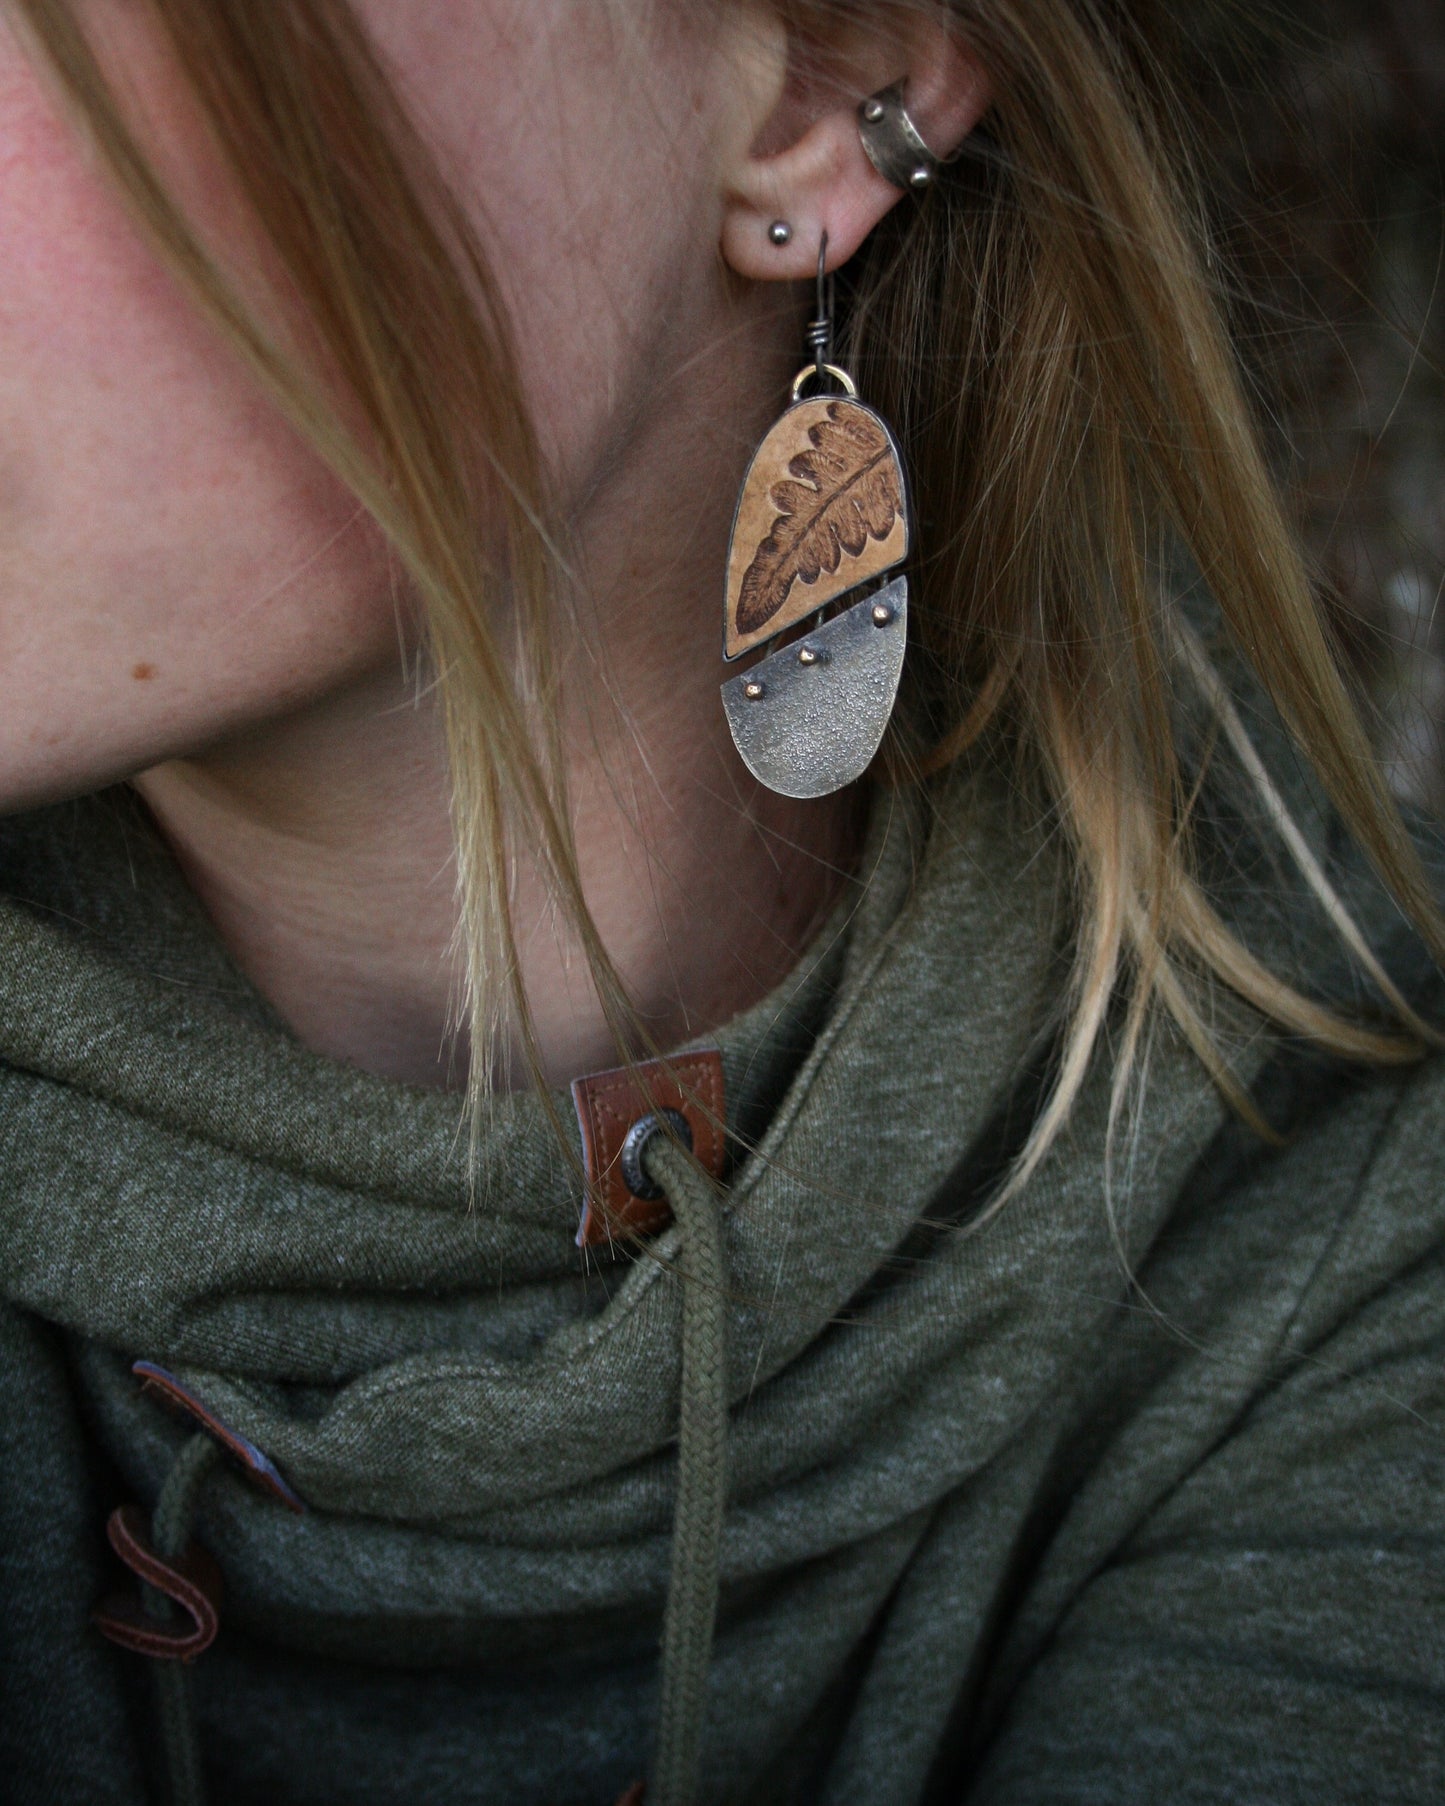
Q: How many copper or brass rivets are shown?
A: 3